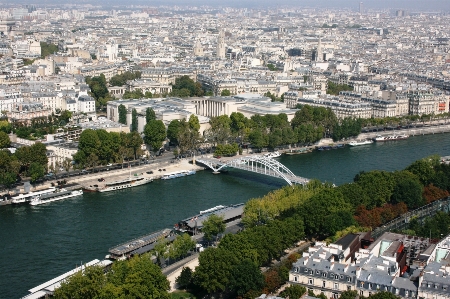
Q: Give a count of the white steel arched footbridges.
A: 1